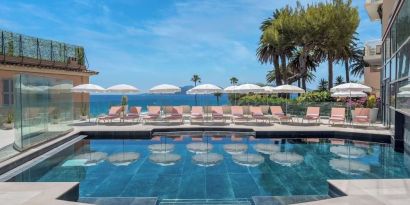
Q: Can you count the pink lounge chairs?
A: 12